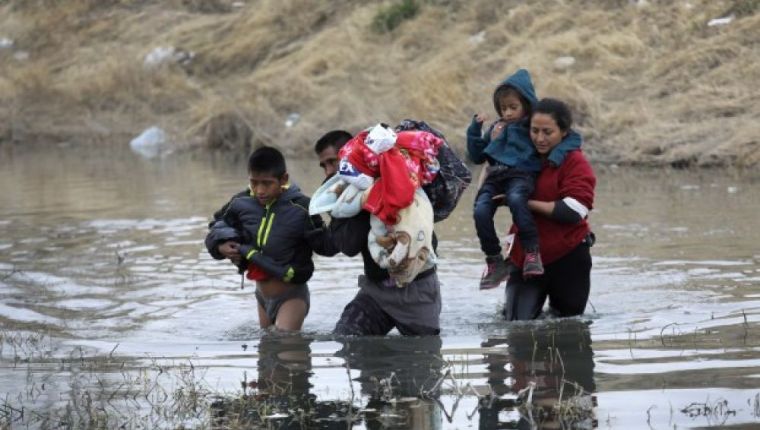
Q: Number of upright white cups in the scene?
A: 0